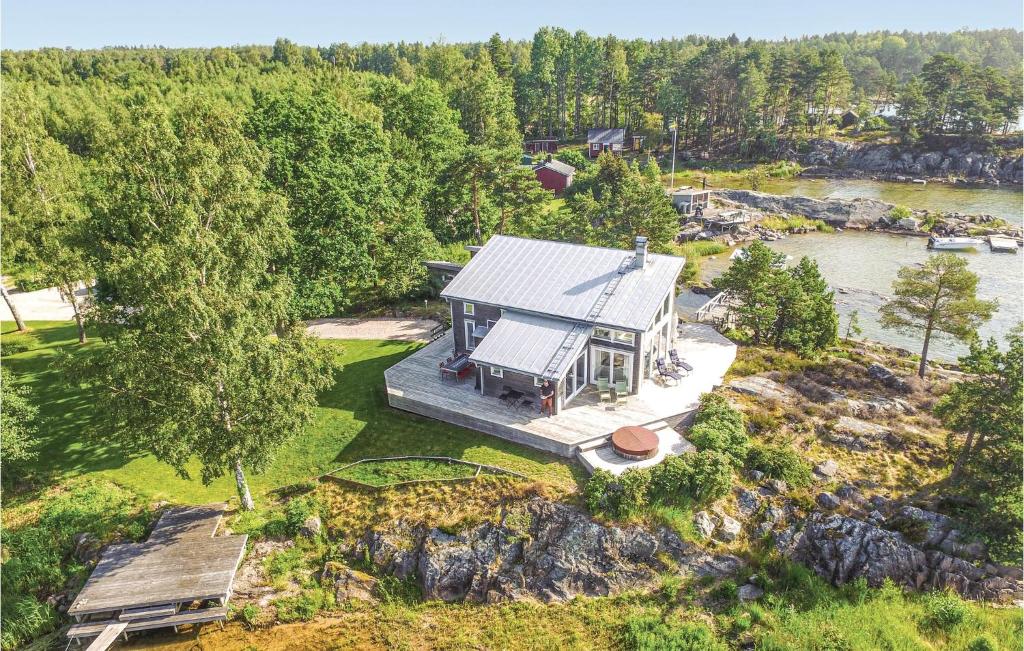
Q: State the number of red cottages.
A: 3